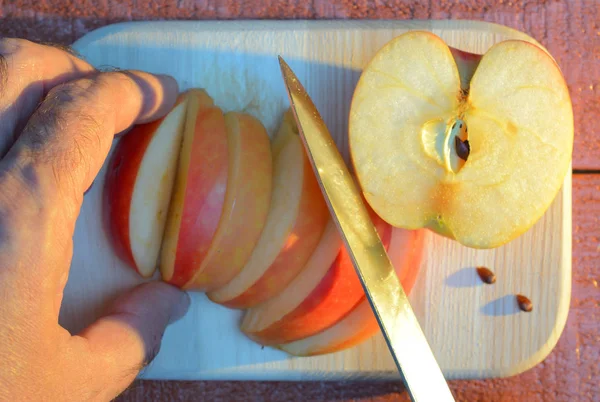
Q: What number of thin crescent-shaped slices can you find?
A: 6